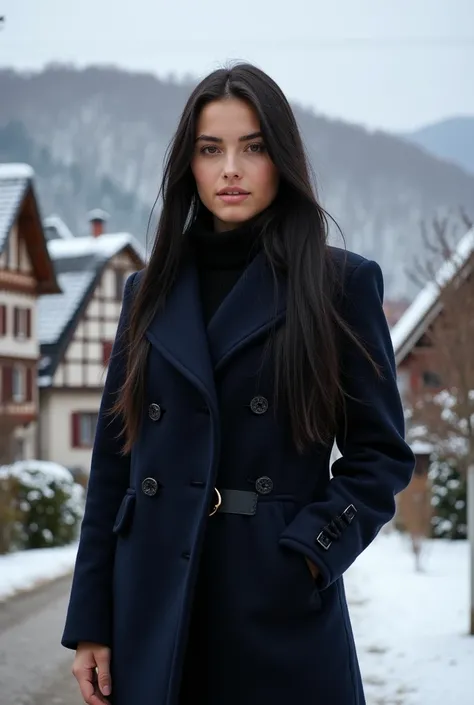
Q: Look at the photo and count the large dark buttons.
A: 4